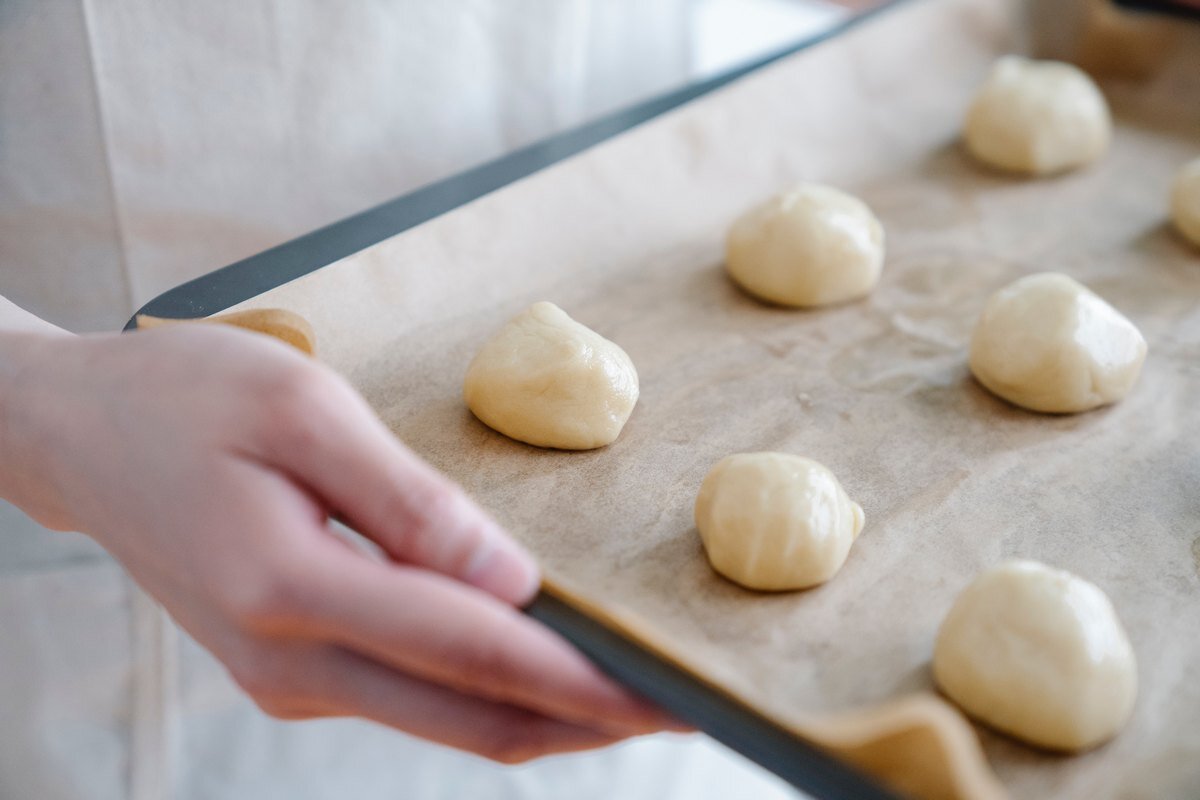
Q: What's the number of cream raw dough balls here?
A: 7